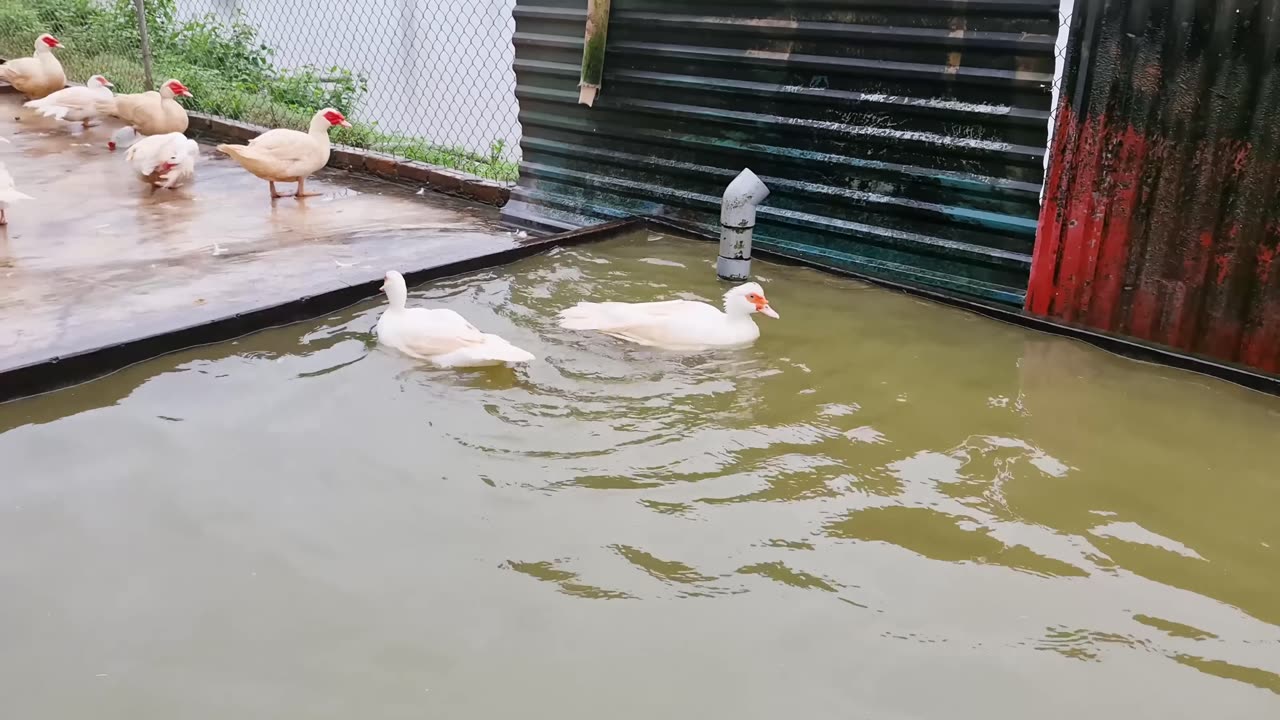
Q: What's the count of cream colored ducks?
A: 3